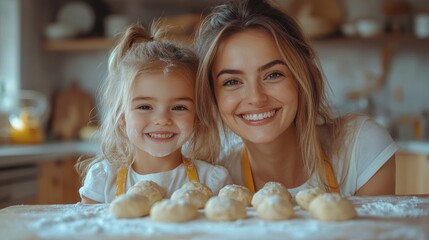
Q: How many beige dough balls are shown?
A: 10